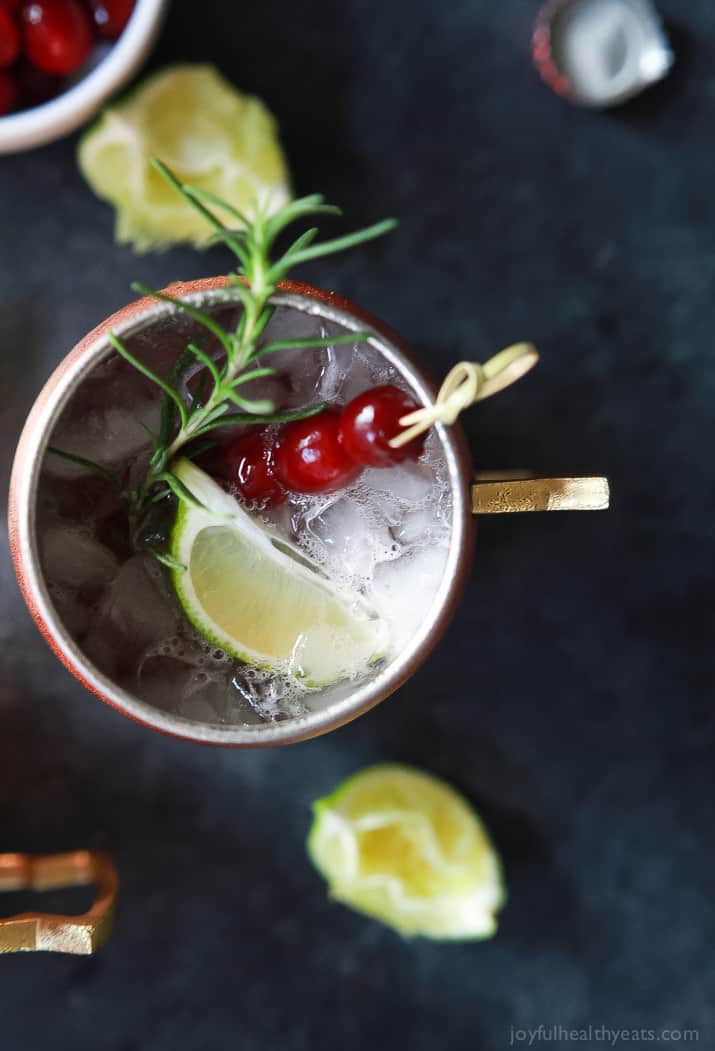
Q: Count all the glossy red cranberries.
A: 7